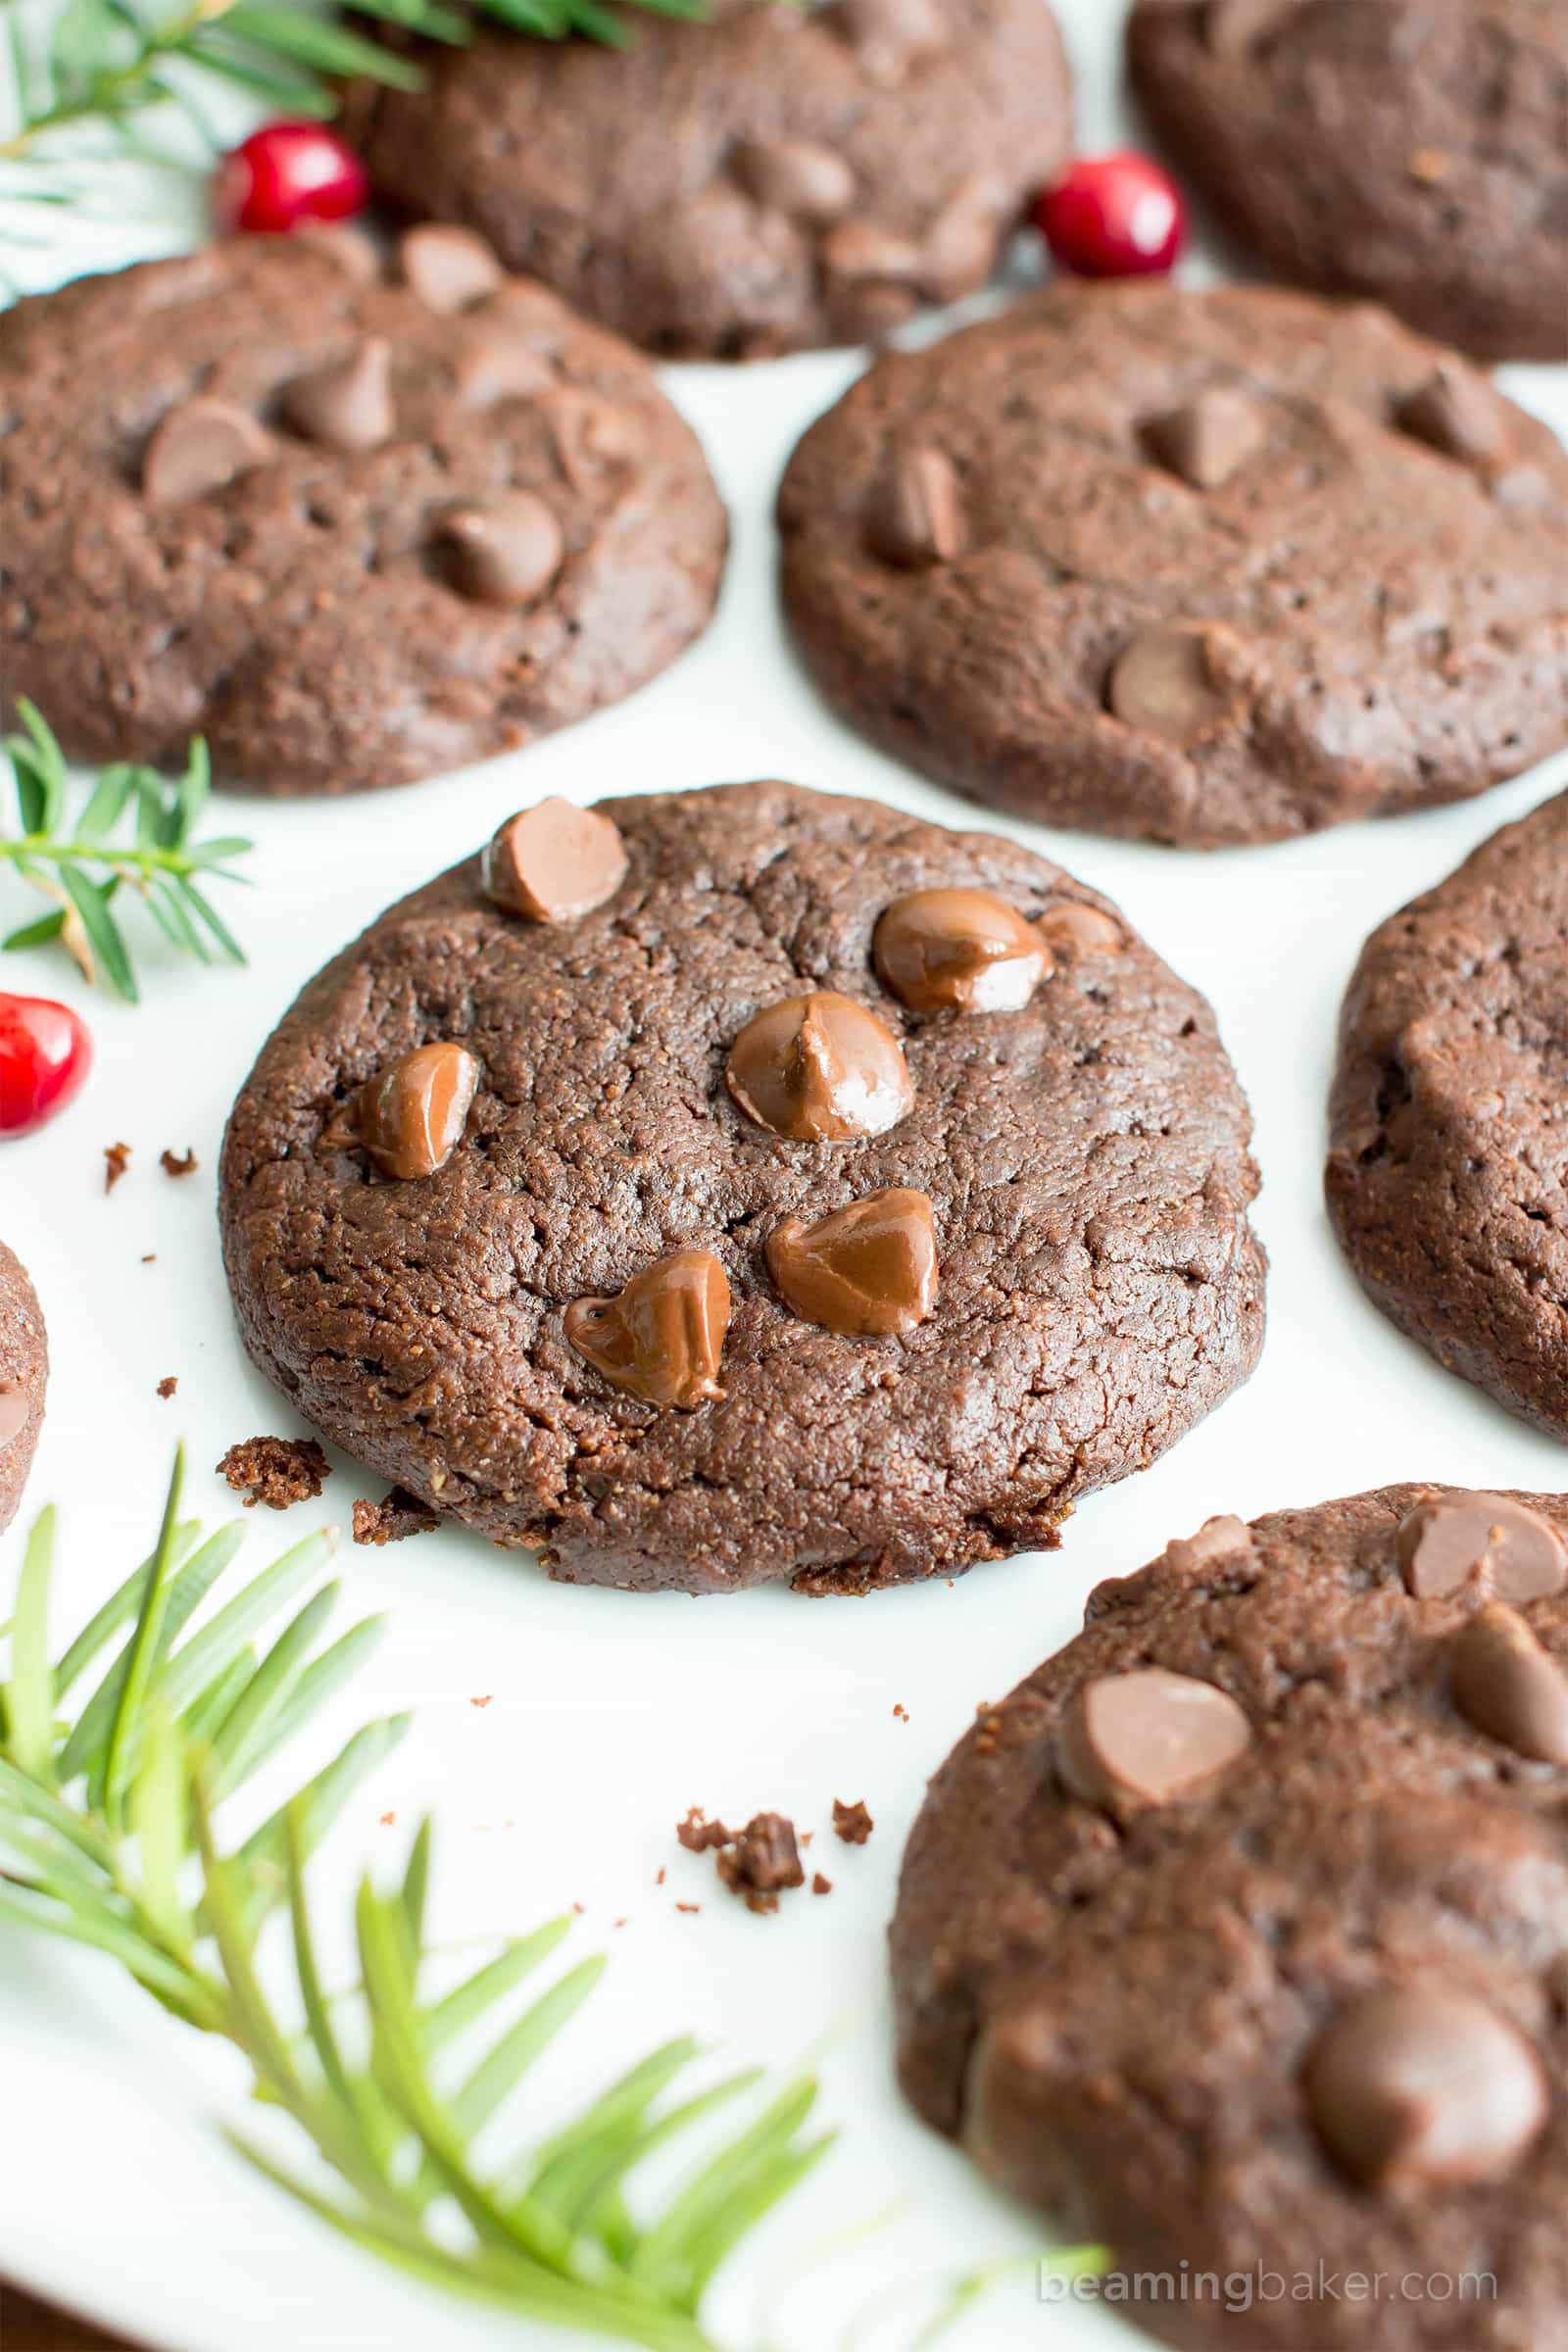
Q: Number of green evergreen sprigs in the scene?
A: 3